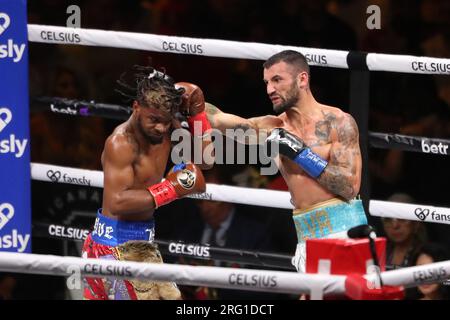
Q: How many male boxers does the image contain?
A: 2